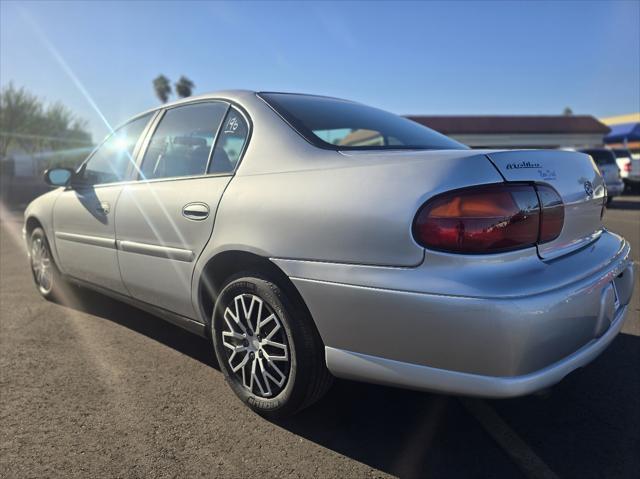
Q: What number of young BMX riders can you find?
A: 0